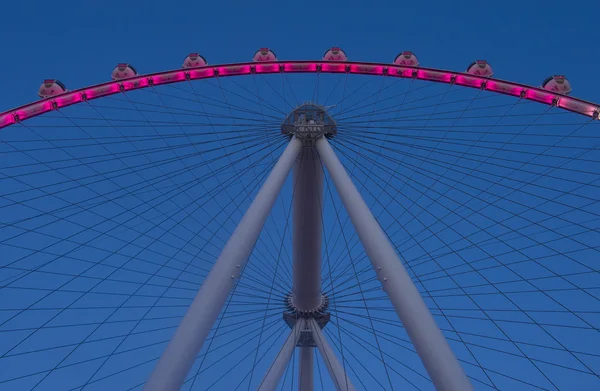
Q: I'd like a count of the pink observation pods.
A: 8